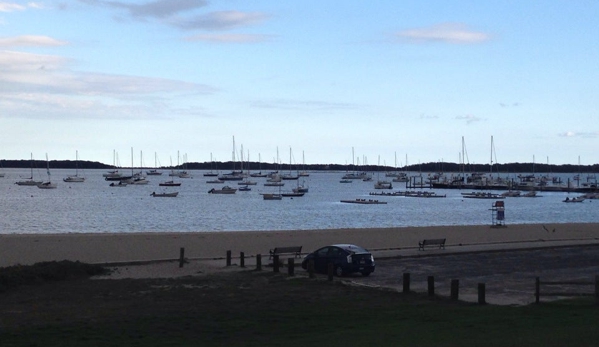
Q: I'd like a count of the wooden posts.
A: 14